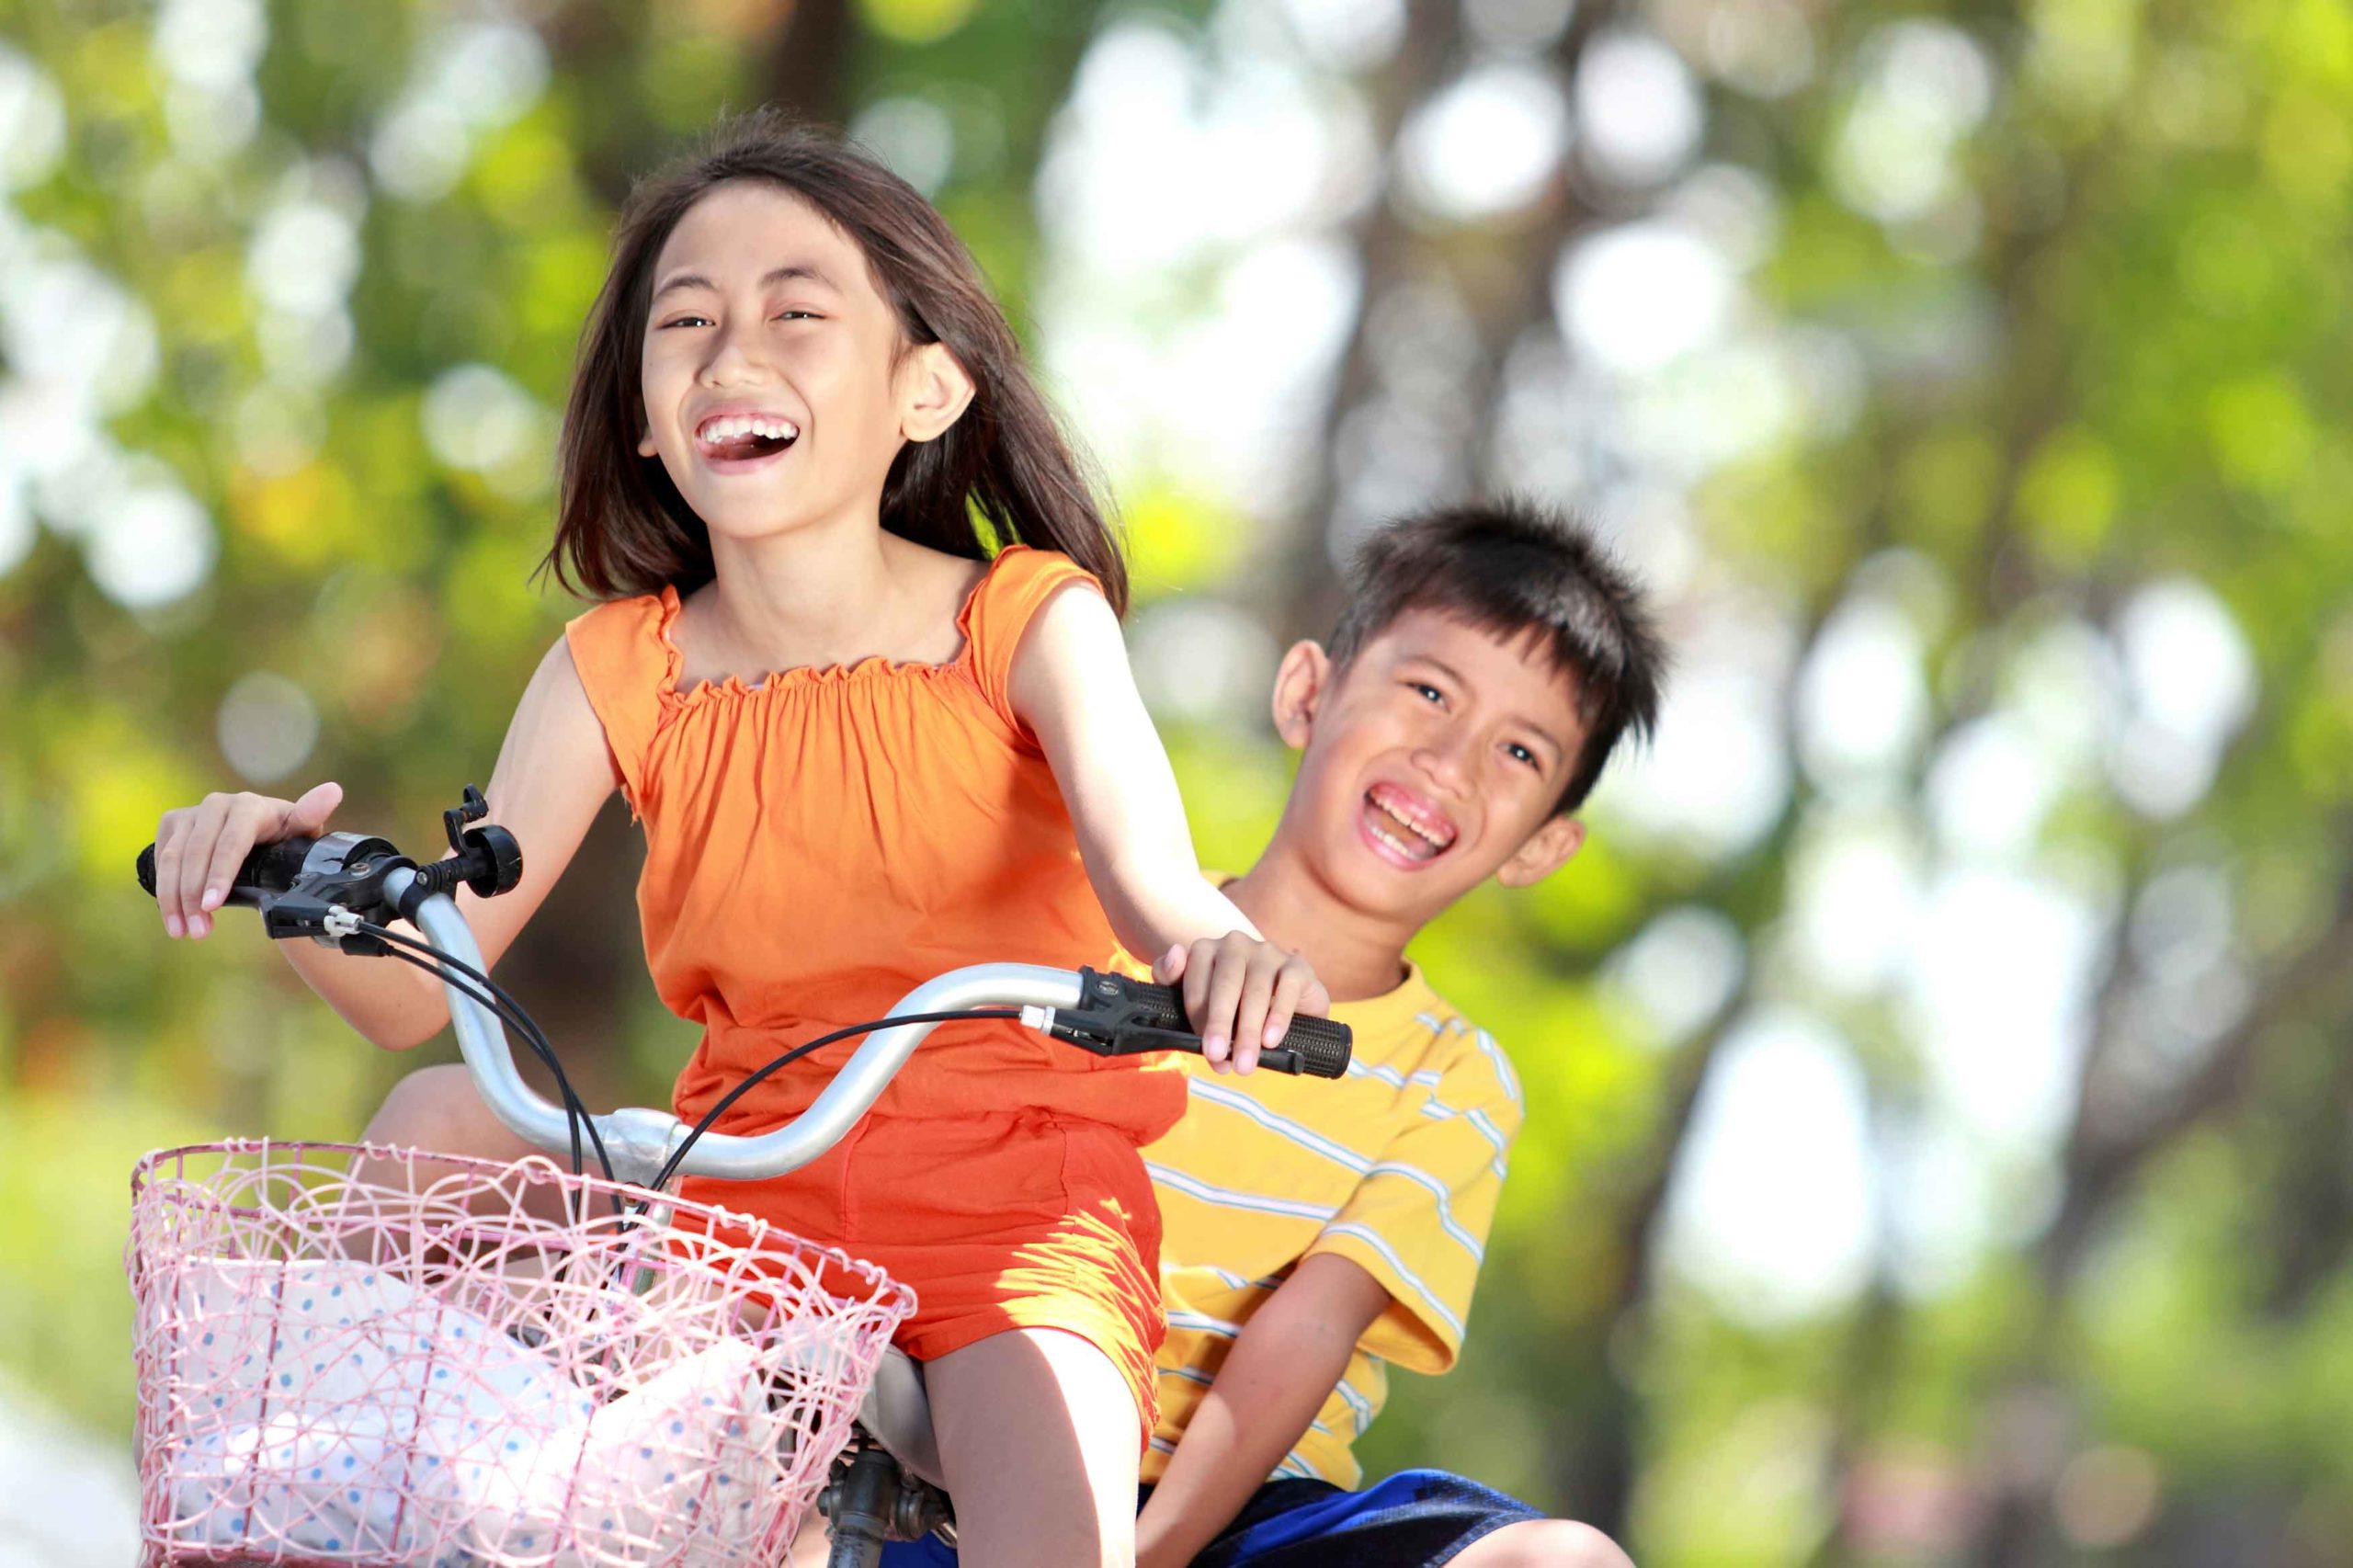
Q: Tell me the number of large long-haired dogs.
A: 0